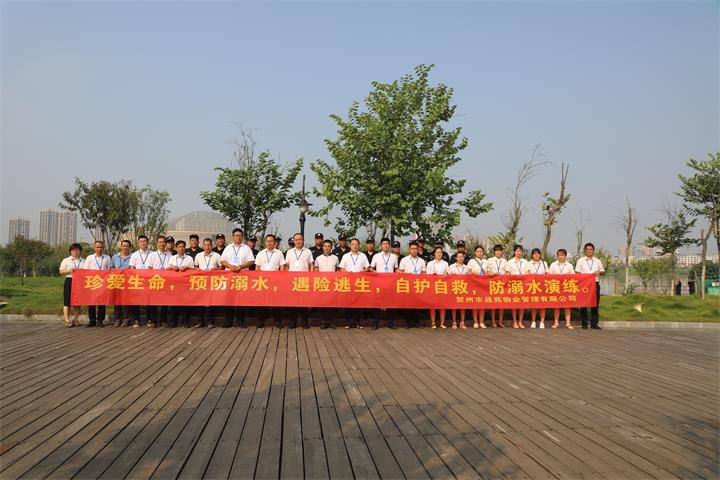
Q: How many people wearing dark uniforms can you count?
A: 13